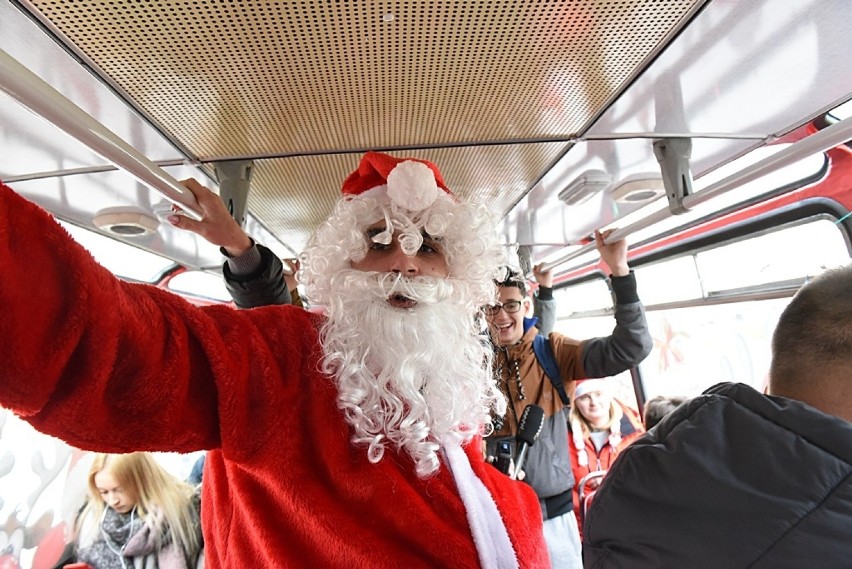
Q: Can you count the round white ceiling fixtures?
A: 2